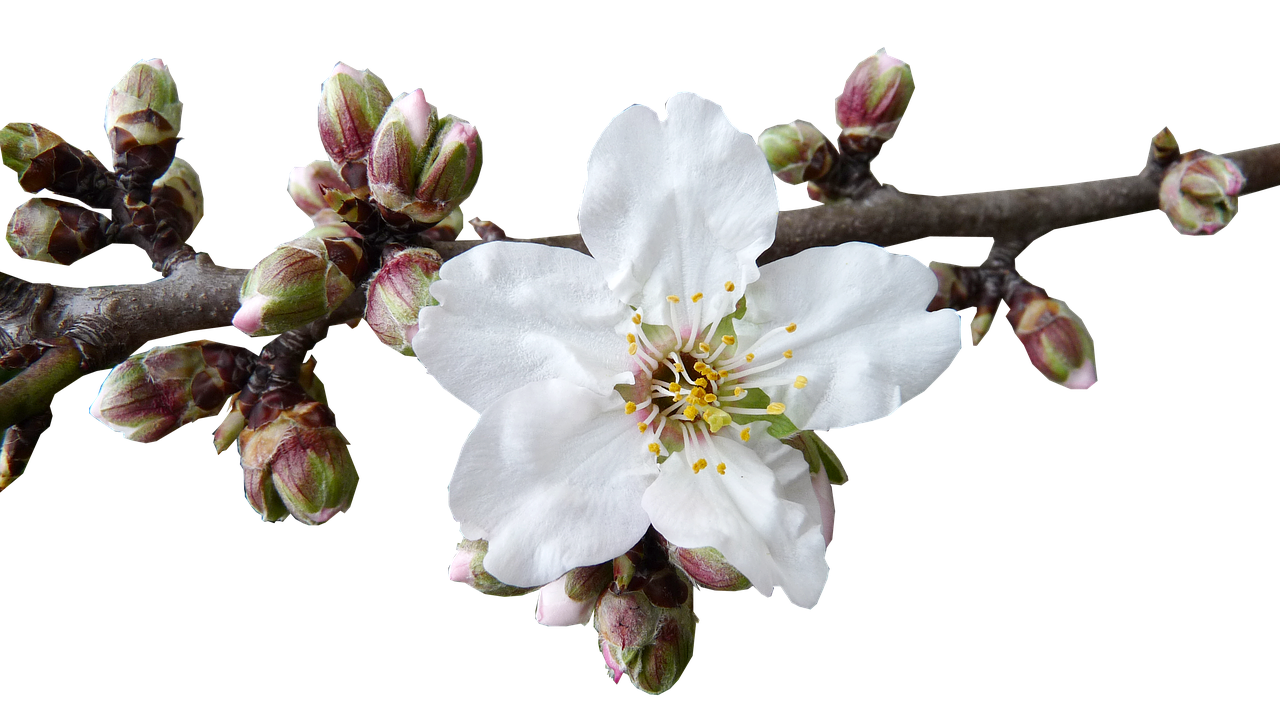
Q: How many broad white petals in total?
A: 5